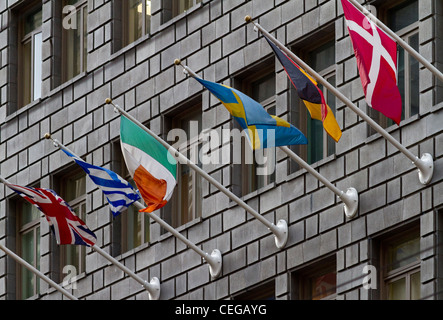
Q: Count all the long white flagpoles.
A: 7